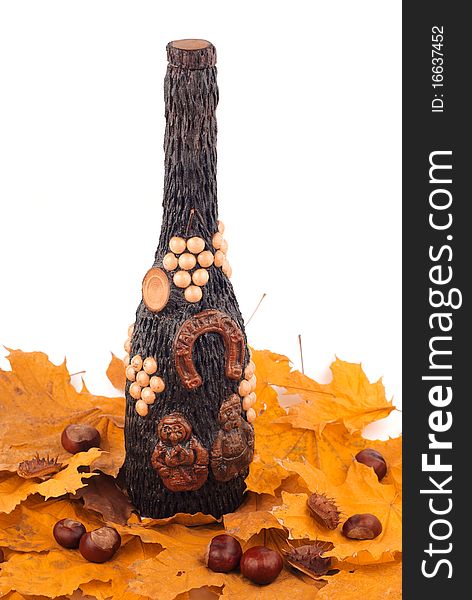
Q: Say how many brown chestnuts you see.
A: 7